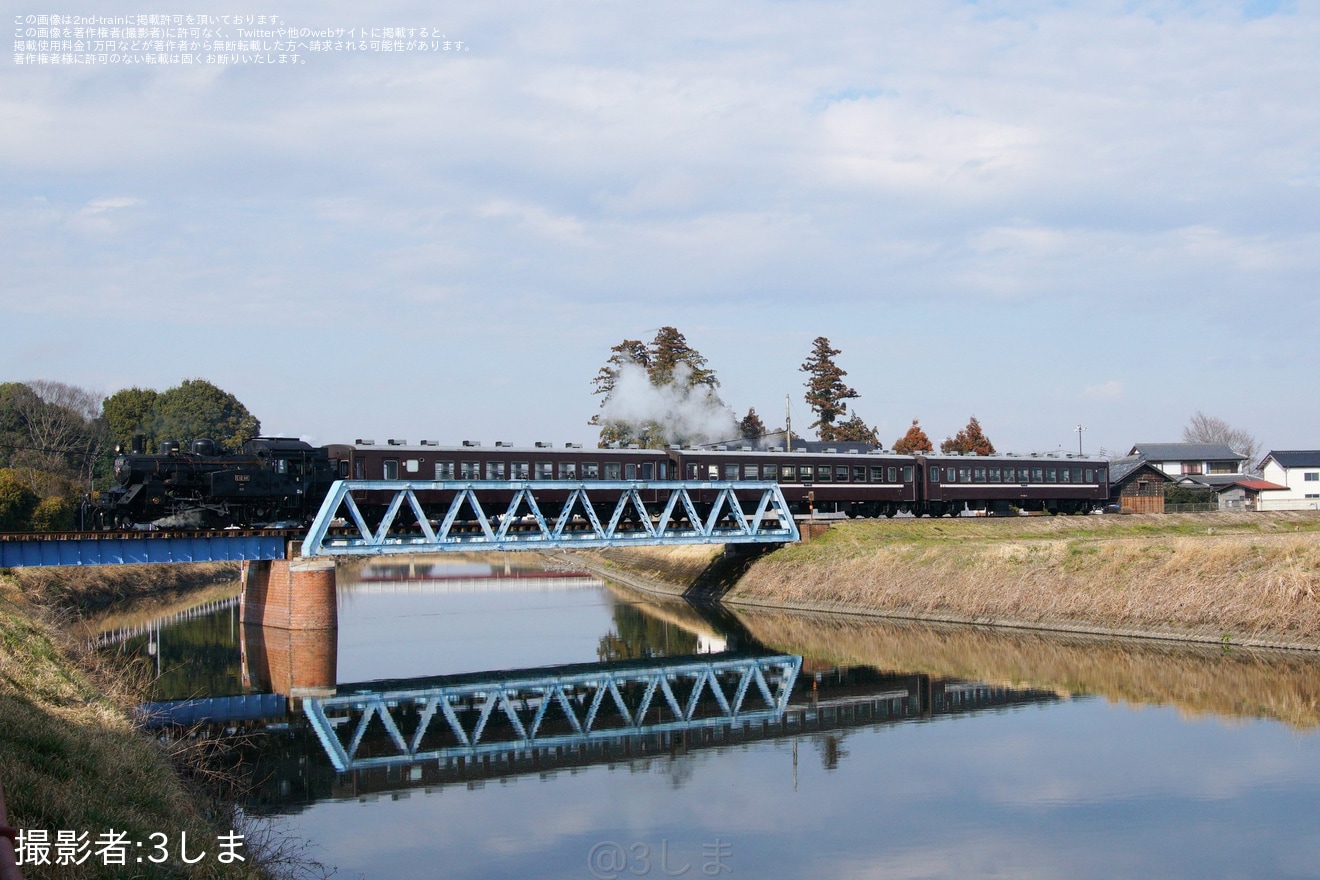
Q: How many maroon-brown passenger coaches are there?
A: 3